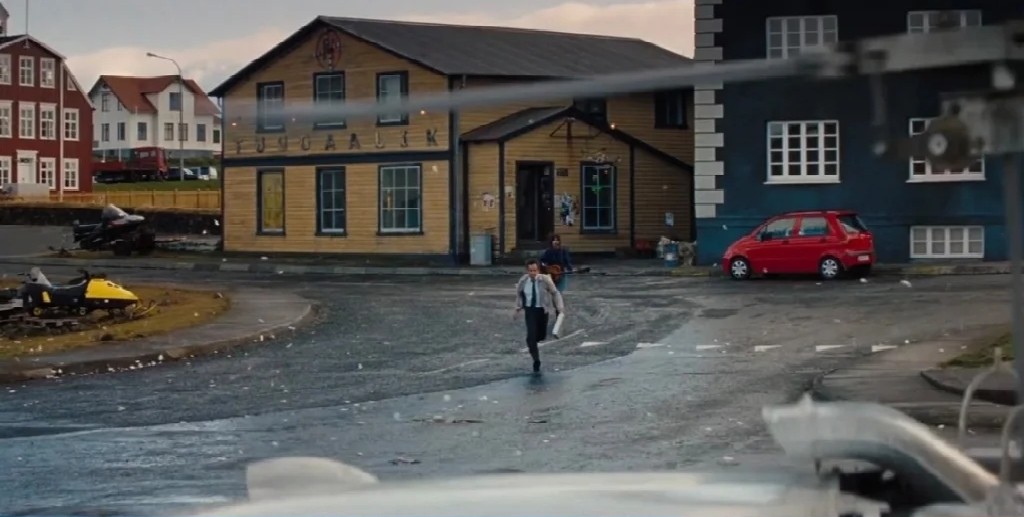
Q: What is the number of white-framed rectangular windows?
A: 15